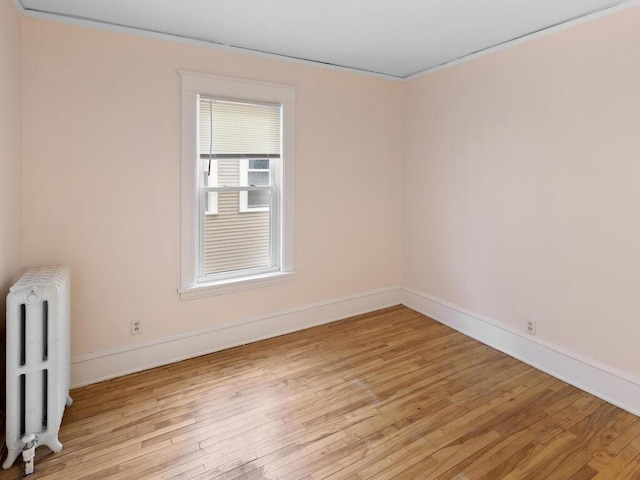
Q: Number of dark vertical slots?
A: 4